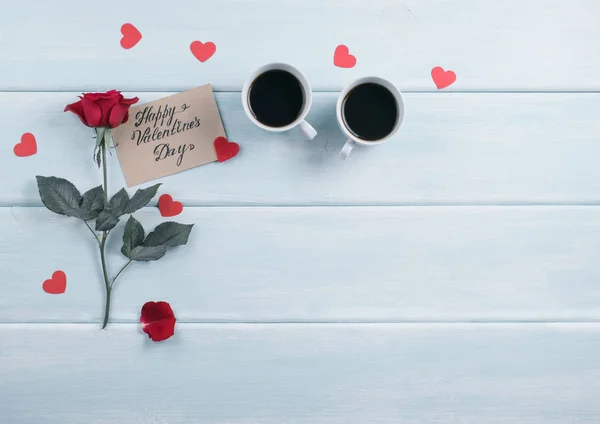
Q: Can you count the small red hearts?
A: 8